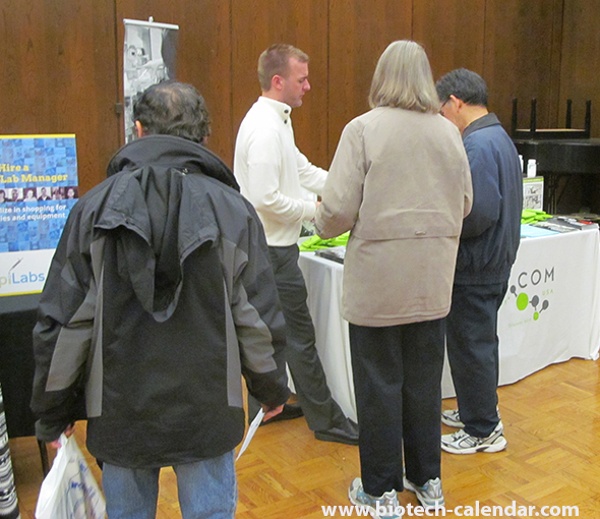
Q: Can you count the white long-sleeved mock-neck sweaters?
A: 1